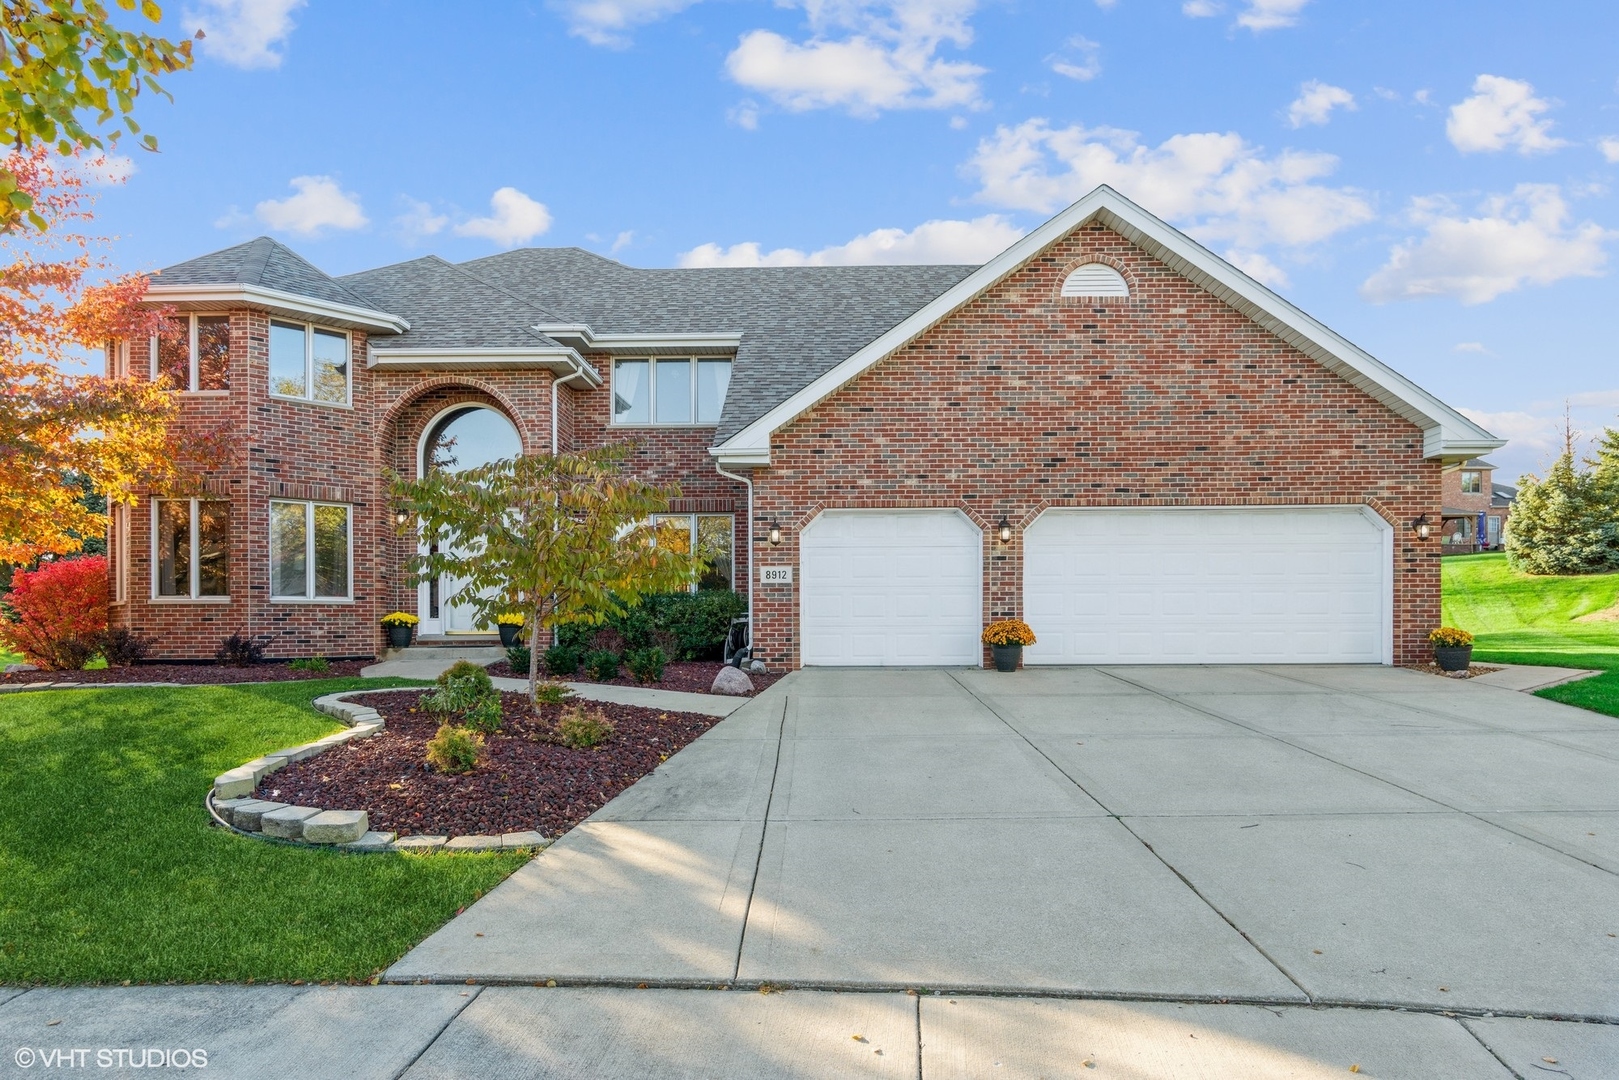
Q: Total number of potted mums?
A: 4